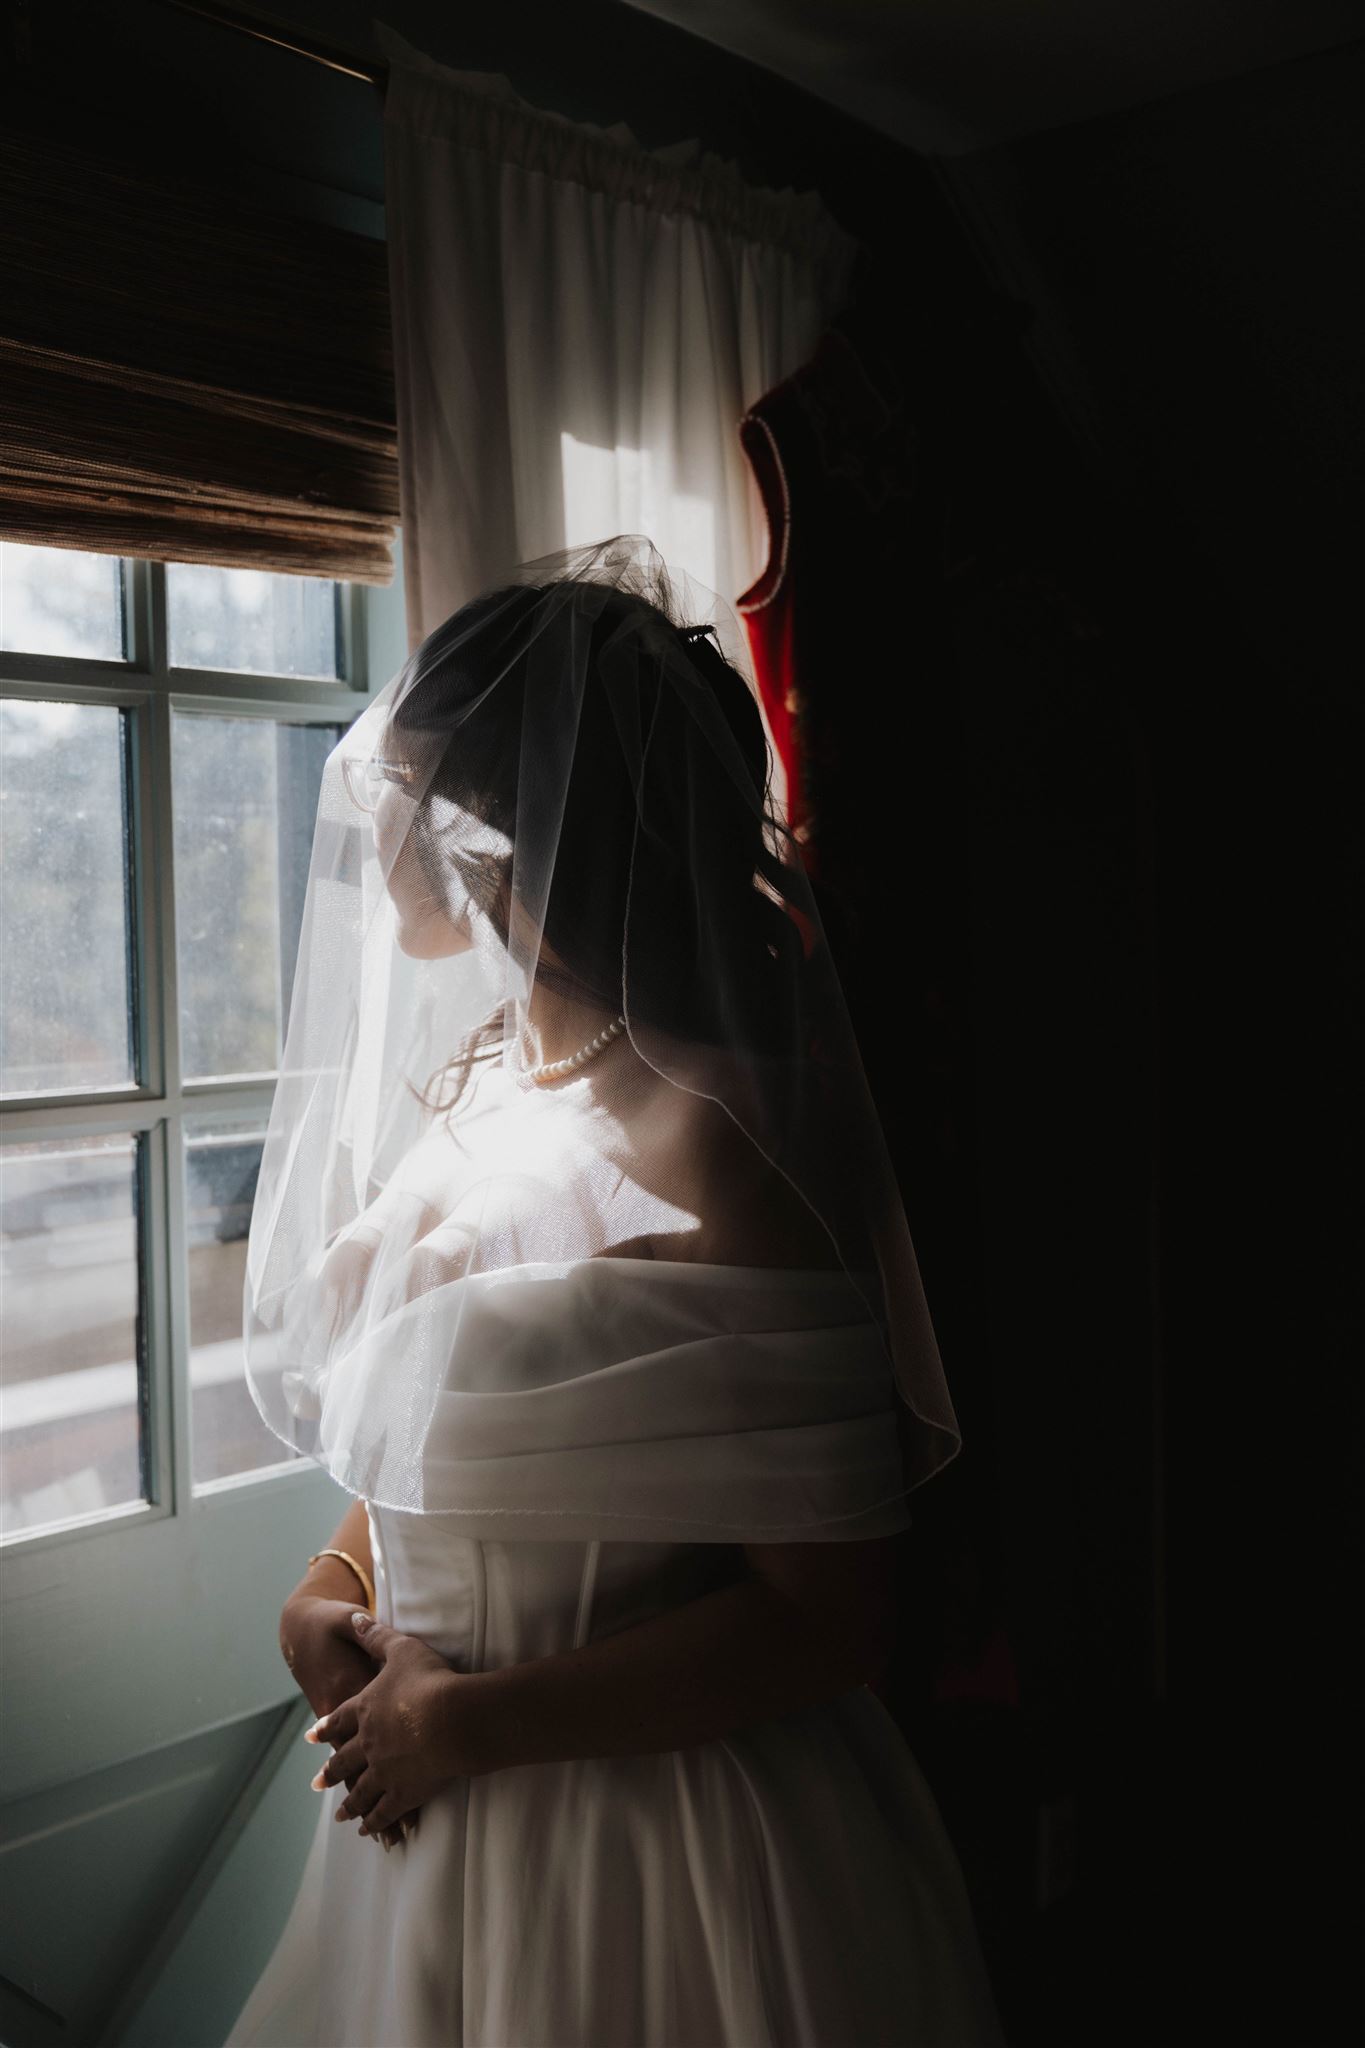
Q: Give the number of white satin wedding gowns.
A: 1